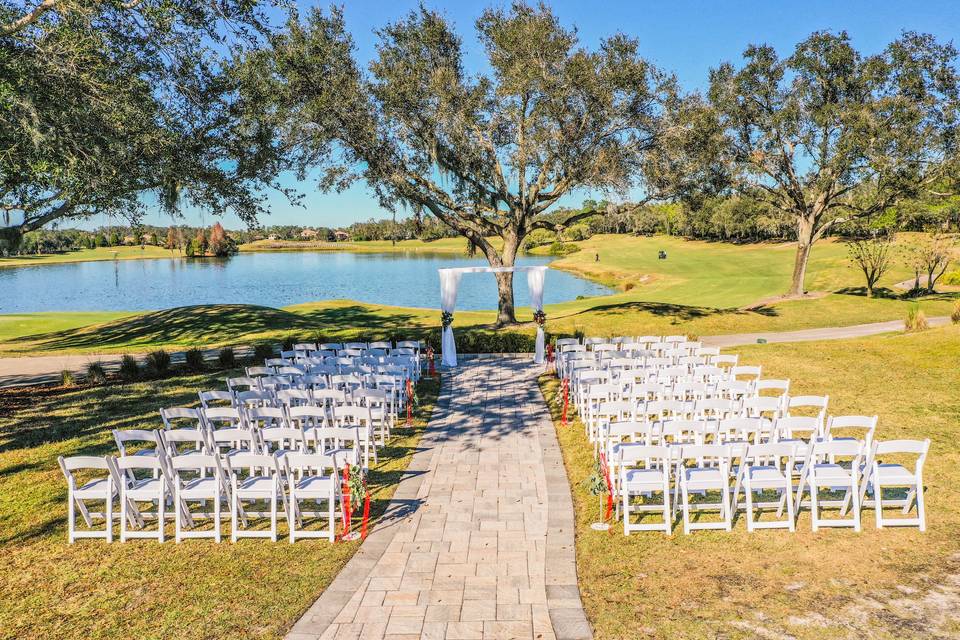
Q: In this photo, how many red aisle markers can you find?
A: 6